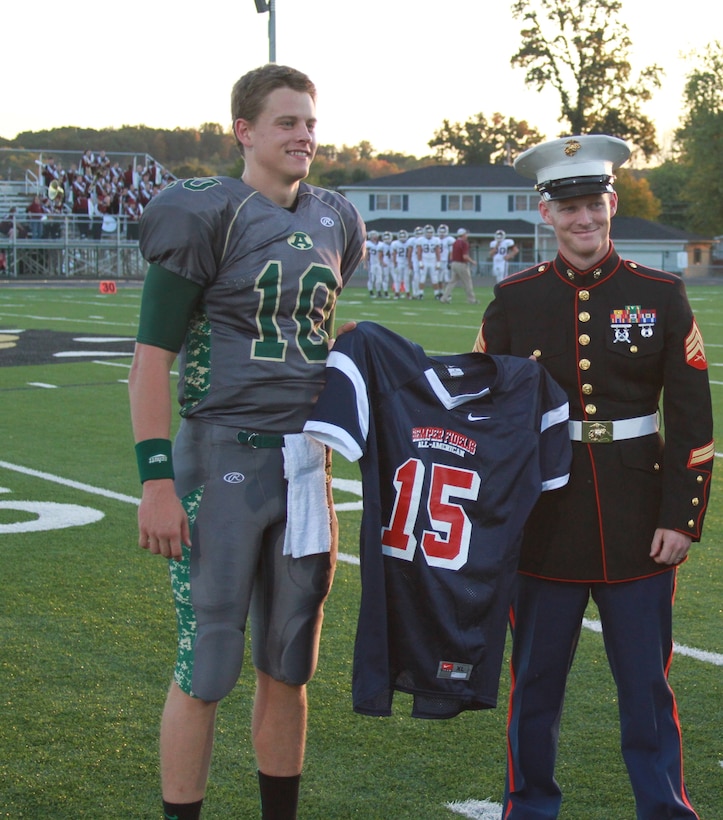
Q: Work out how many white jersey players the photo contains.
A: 7